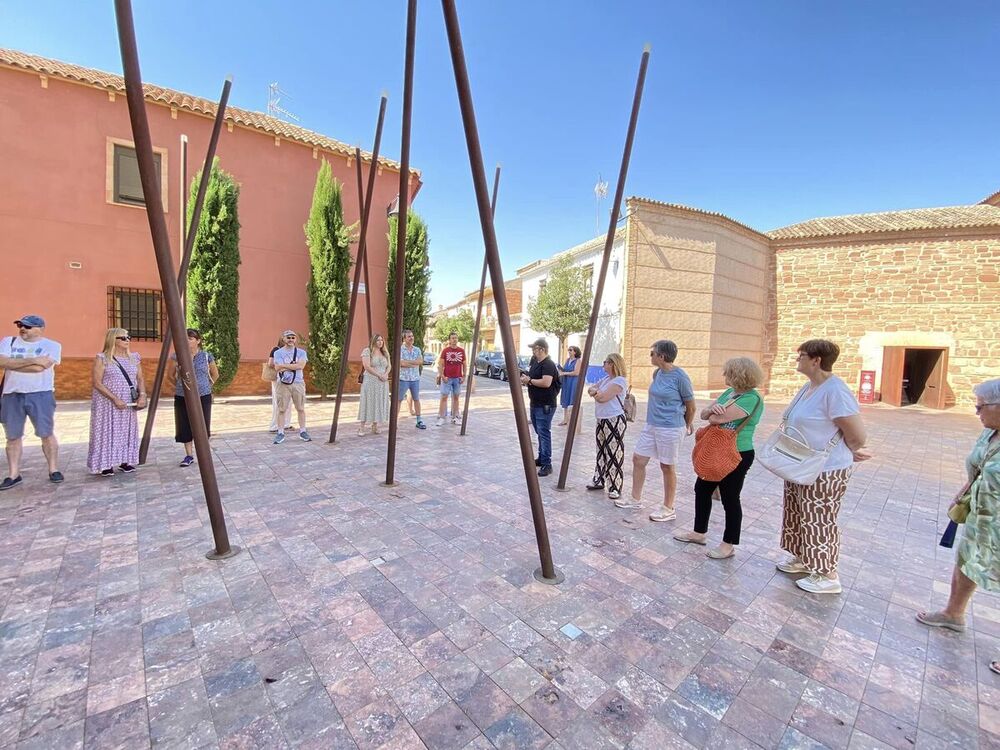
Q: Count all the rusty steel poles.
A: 8